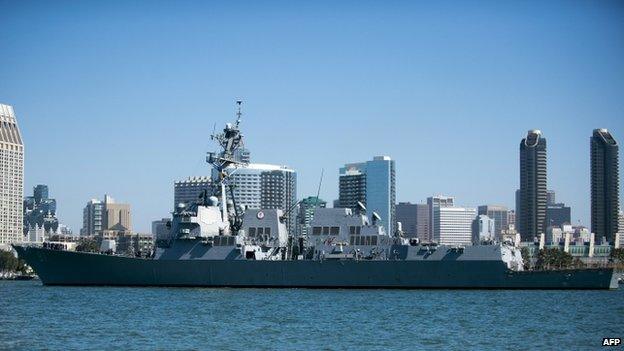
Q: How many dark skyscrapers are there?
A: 2